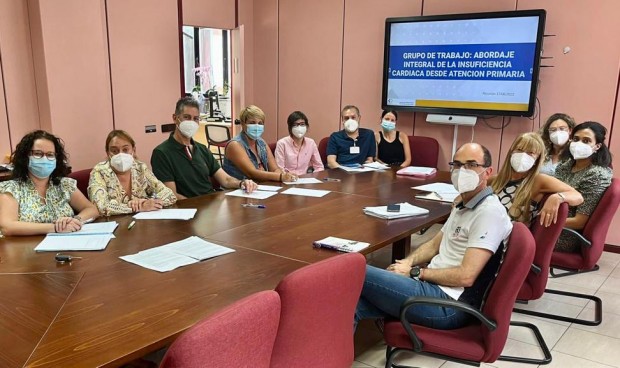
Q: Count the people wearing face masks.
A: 11